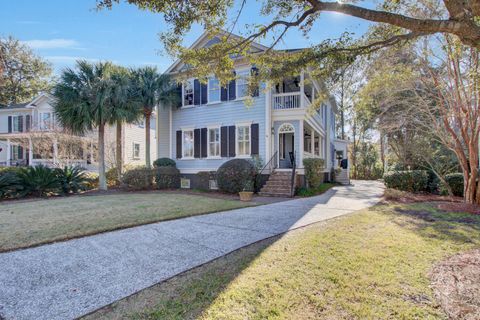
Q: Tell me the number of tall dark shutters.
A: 12